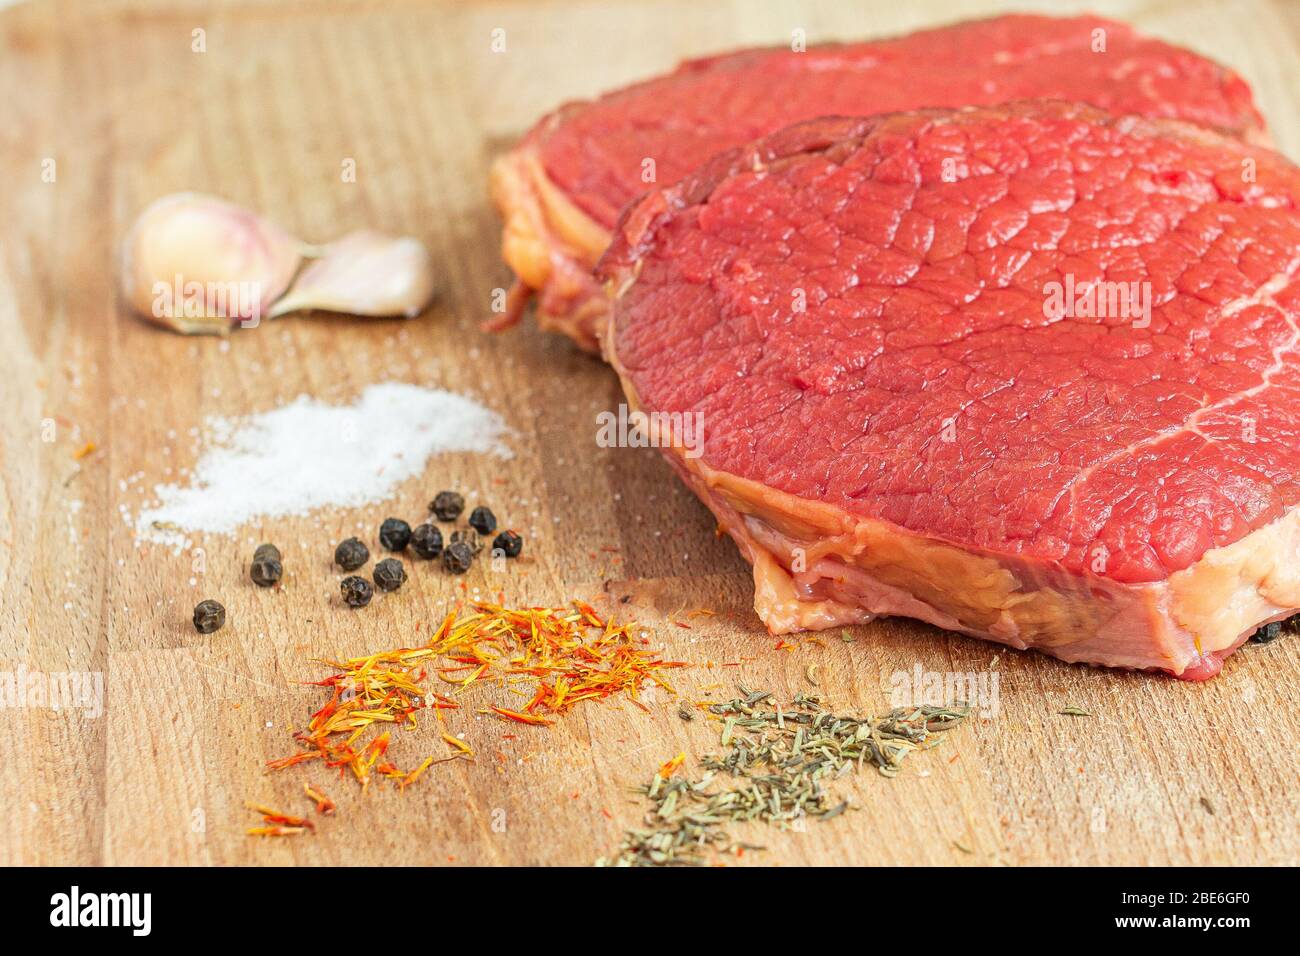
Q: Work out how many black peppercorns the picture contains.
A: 15